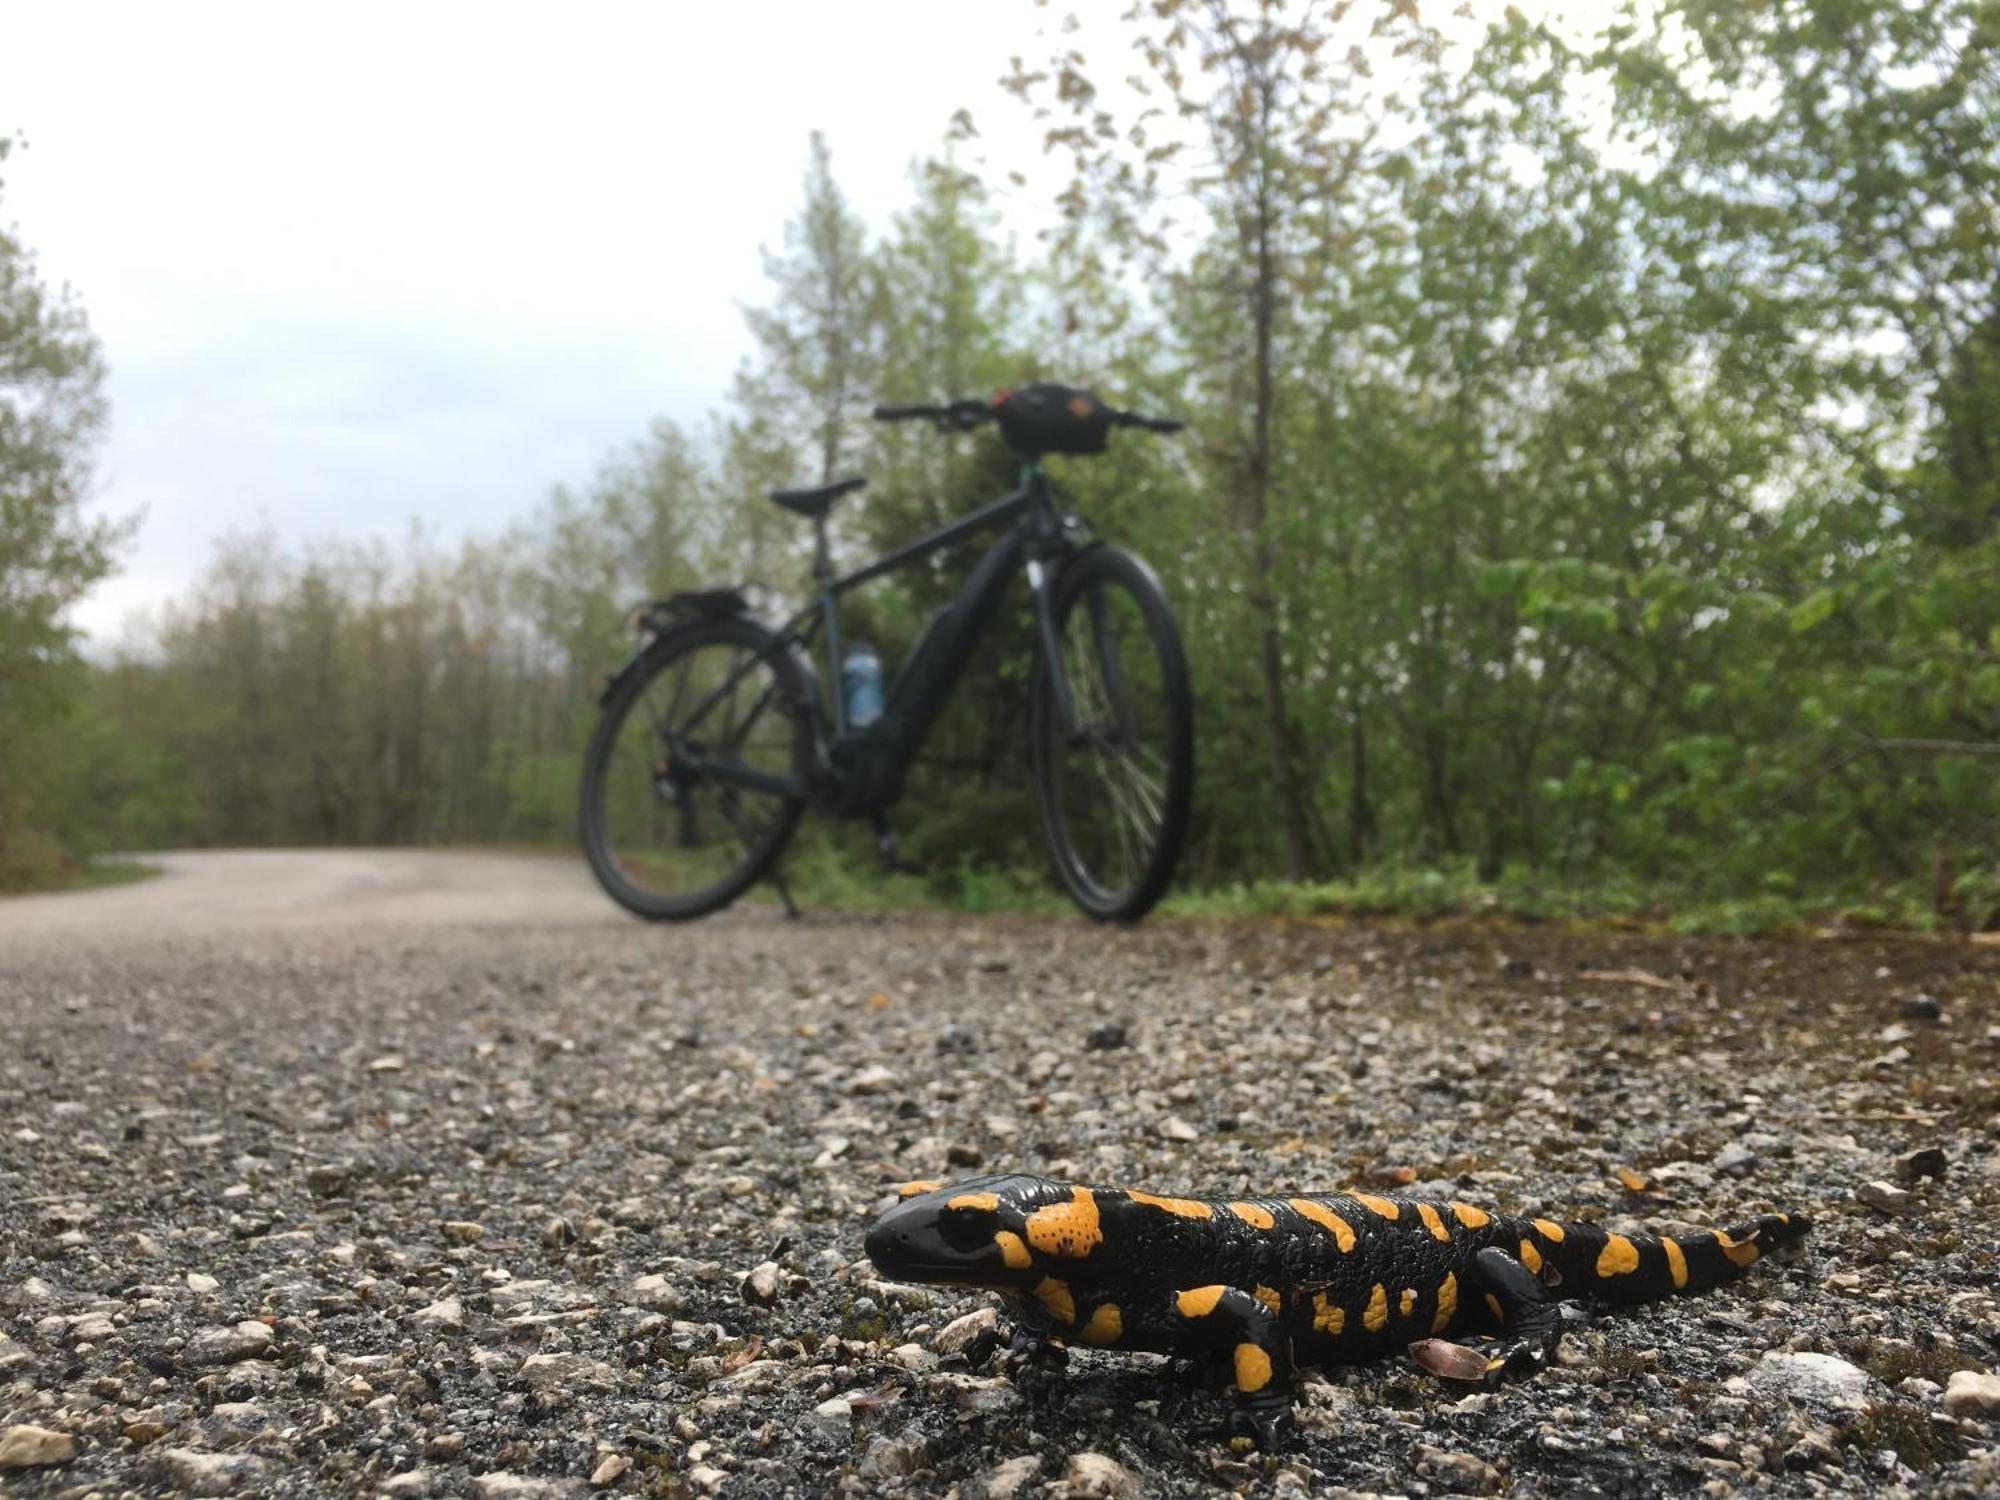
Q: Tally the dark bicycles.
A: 1